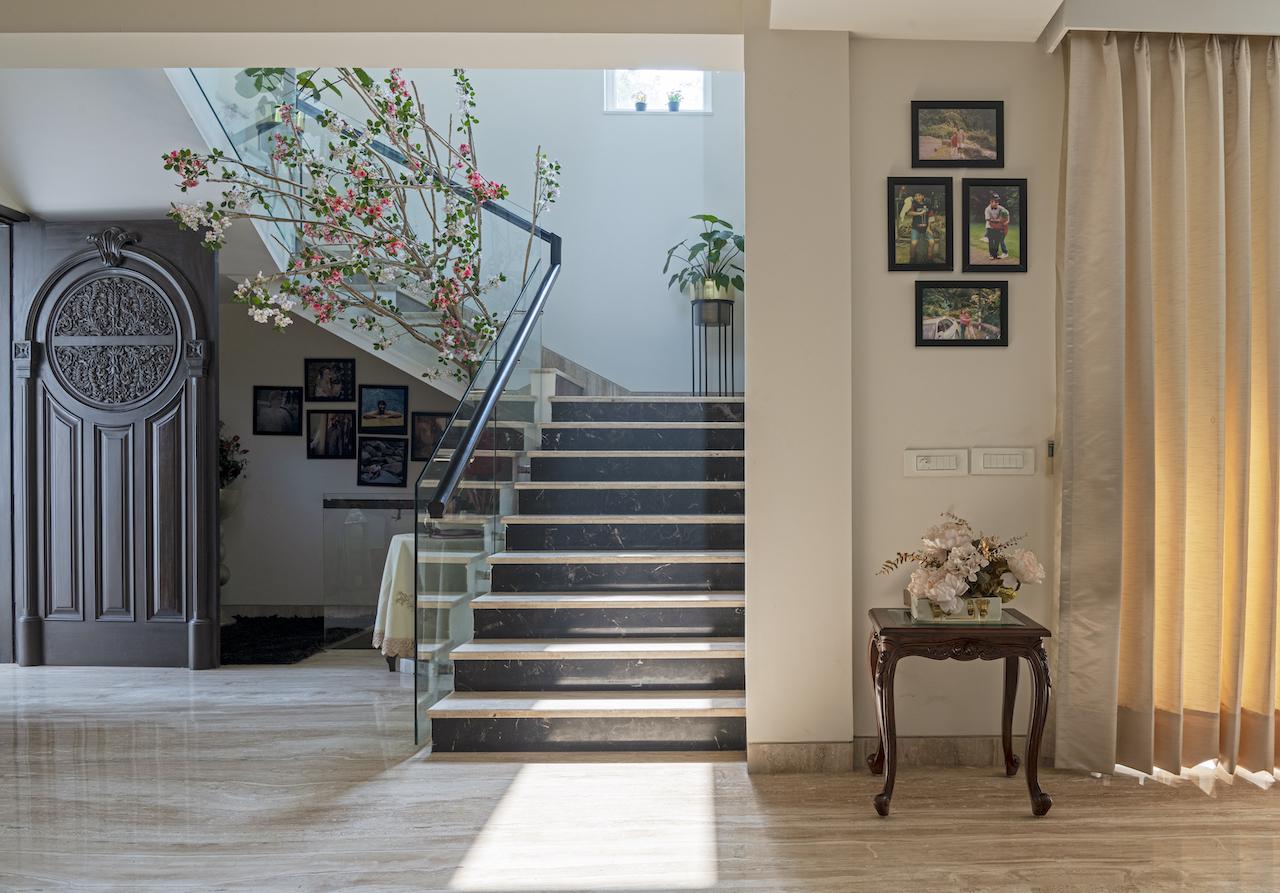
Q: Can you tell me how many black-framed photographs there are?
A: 10